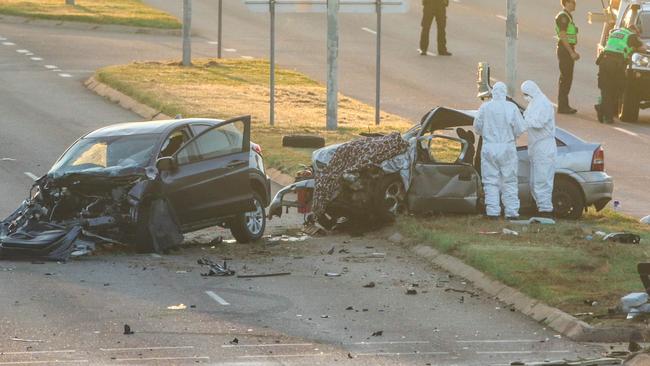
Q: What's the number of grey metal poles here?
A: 6